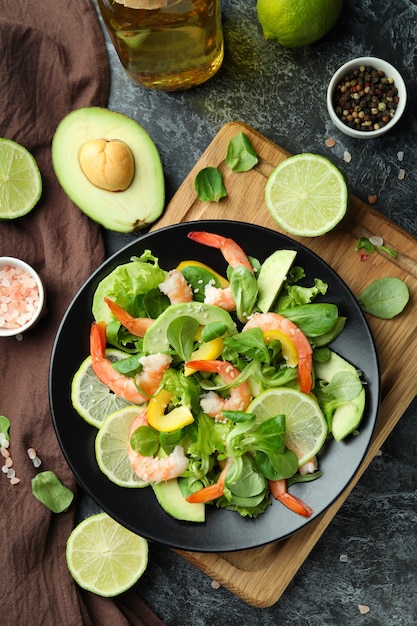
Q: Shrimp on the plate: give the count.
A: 8